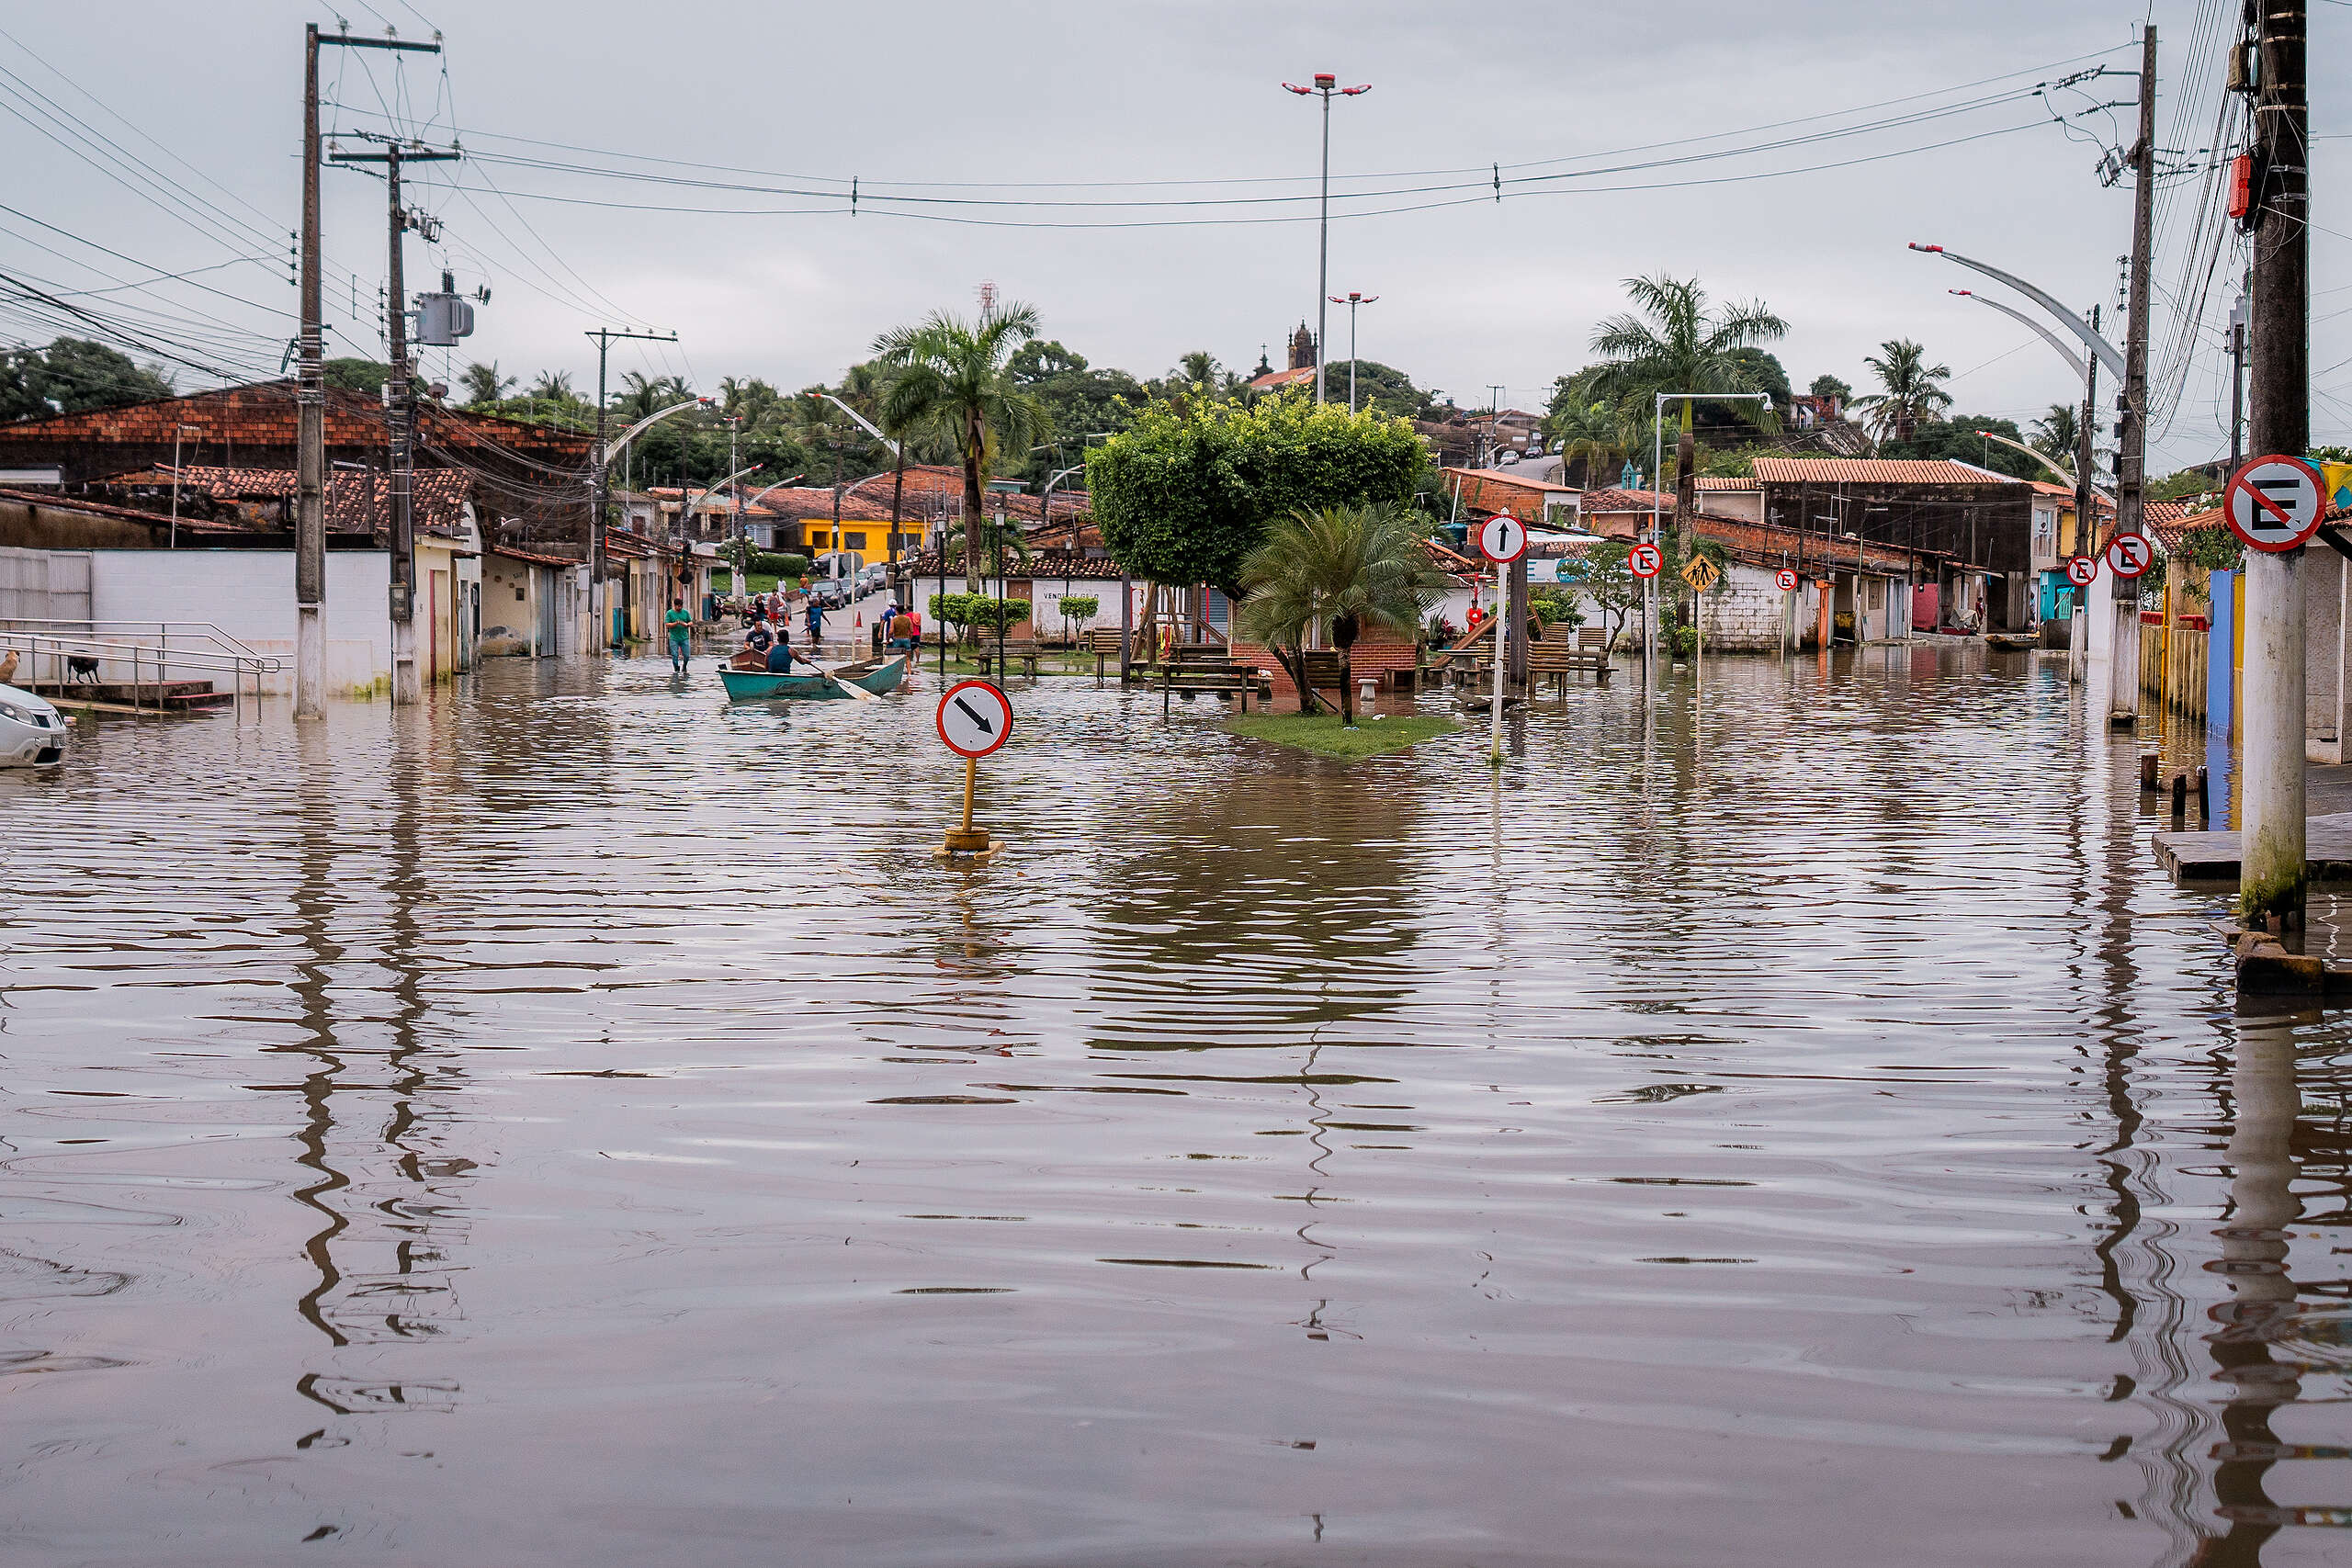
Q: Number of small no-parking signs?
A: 4